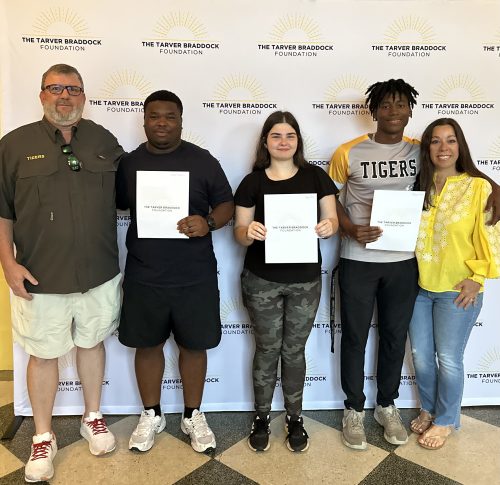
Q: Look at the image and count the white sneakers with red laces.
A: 2